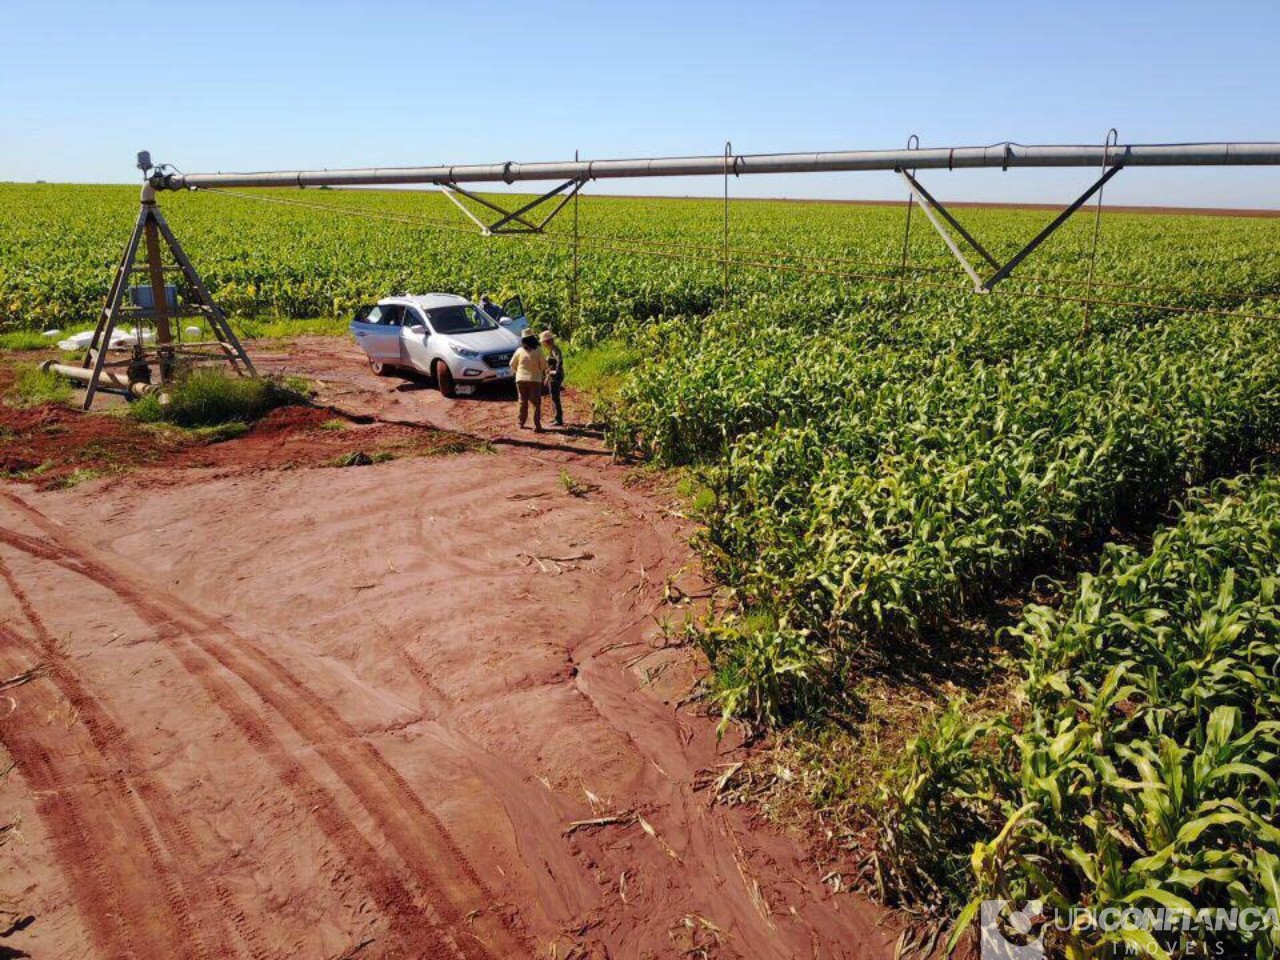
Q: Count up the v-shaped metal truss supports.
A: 2